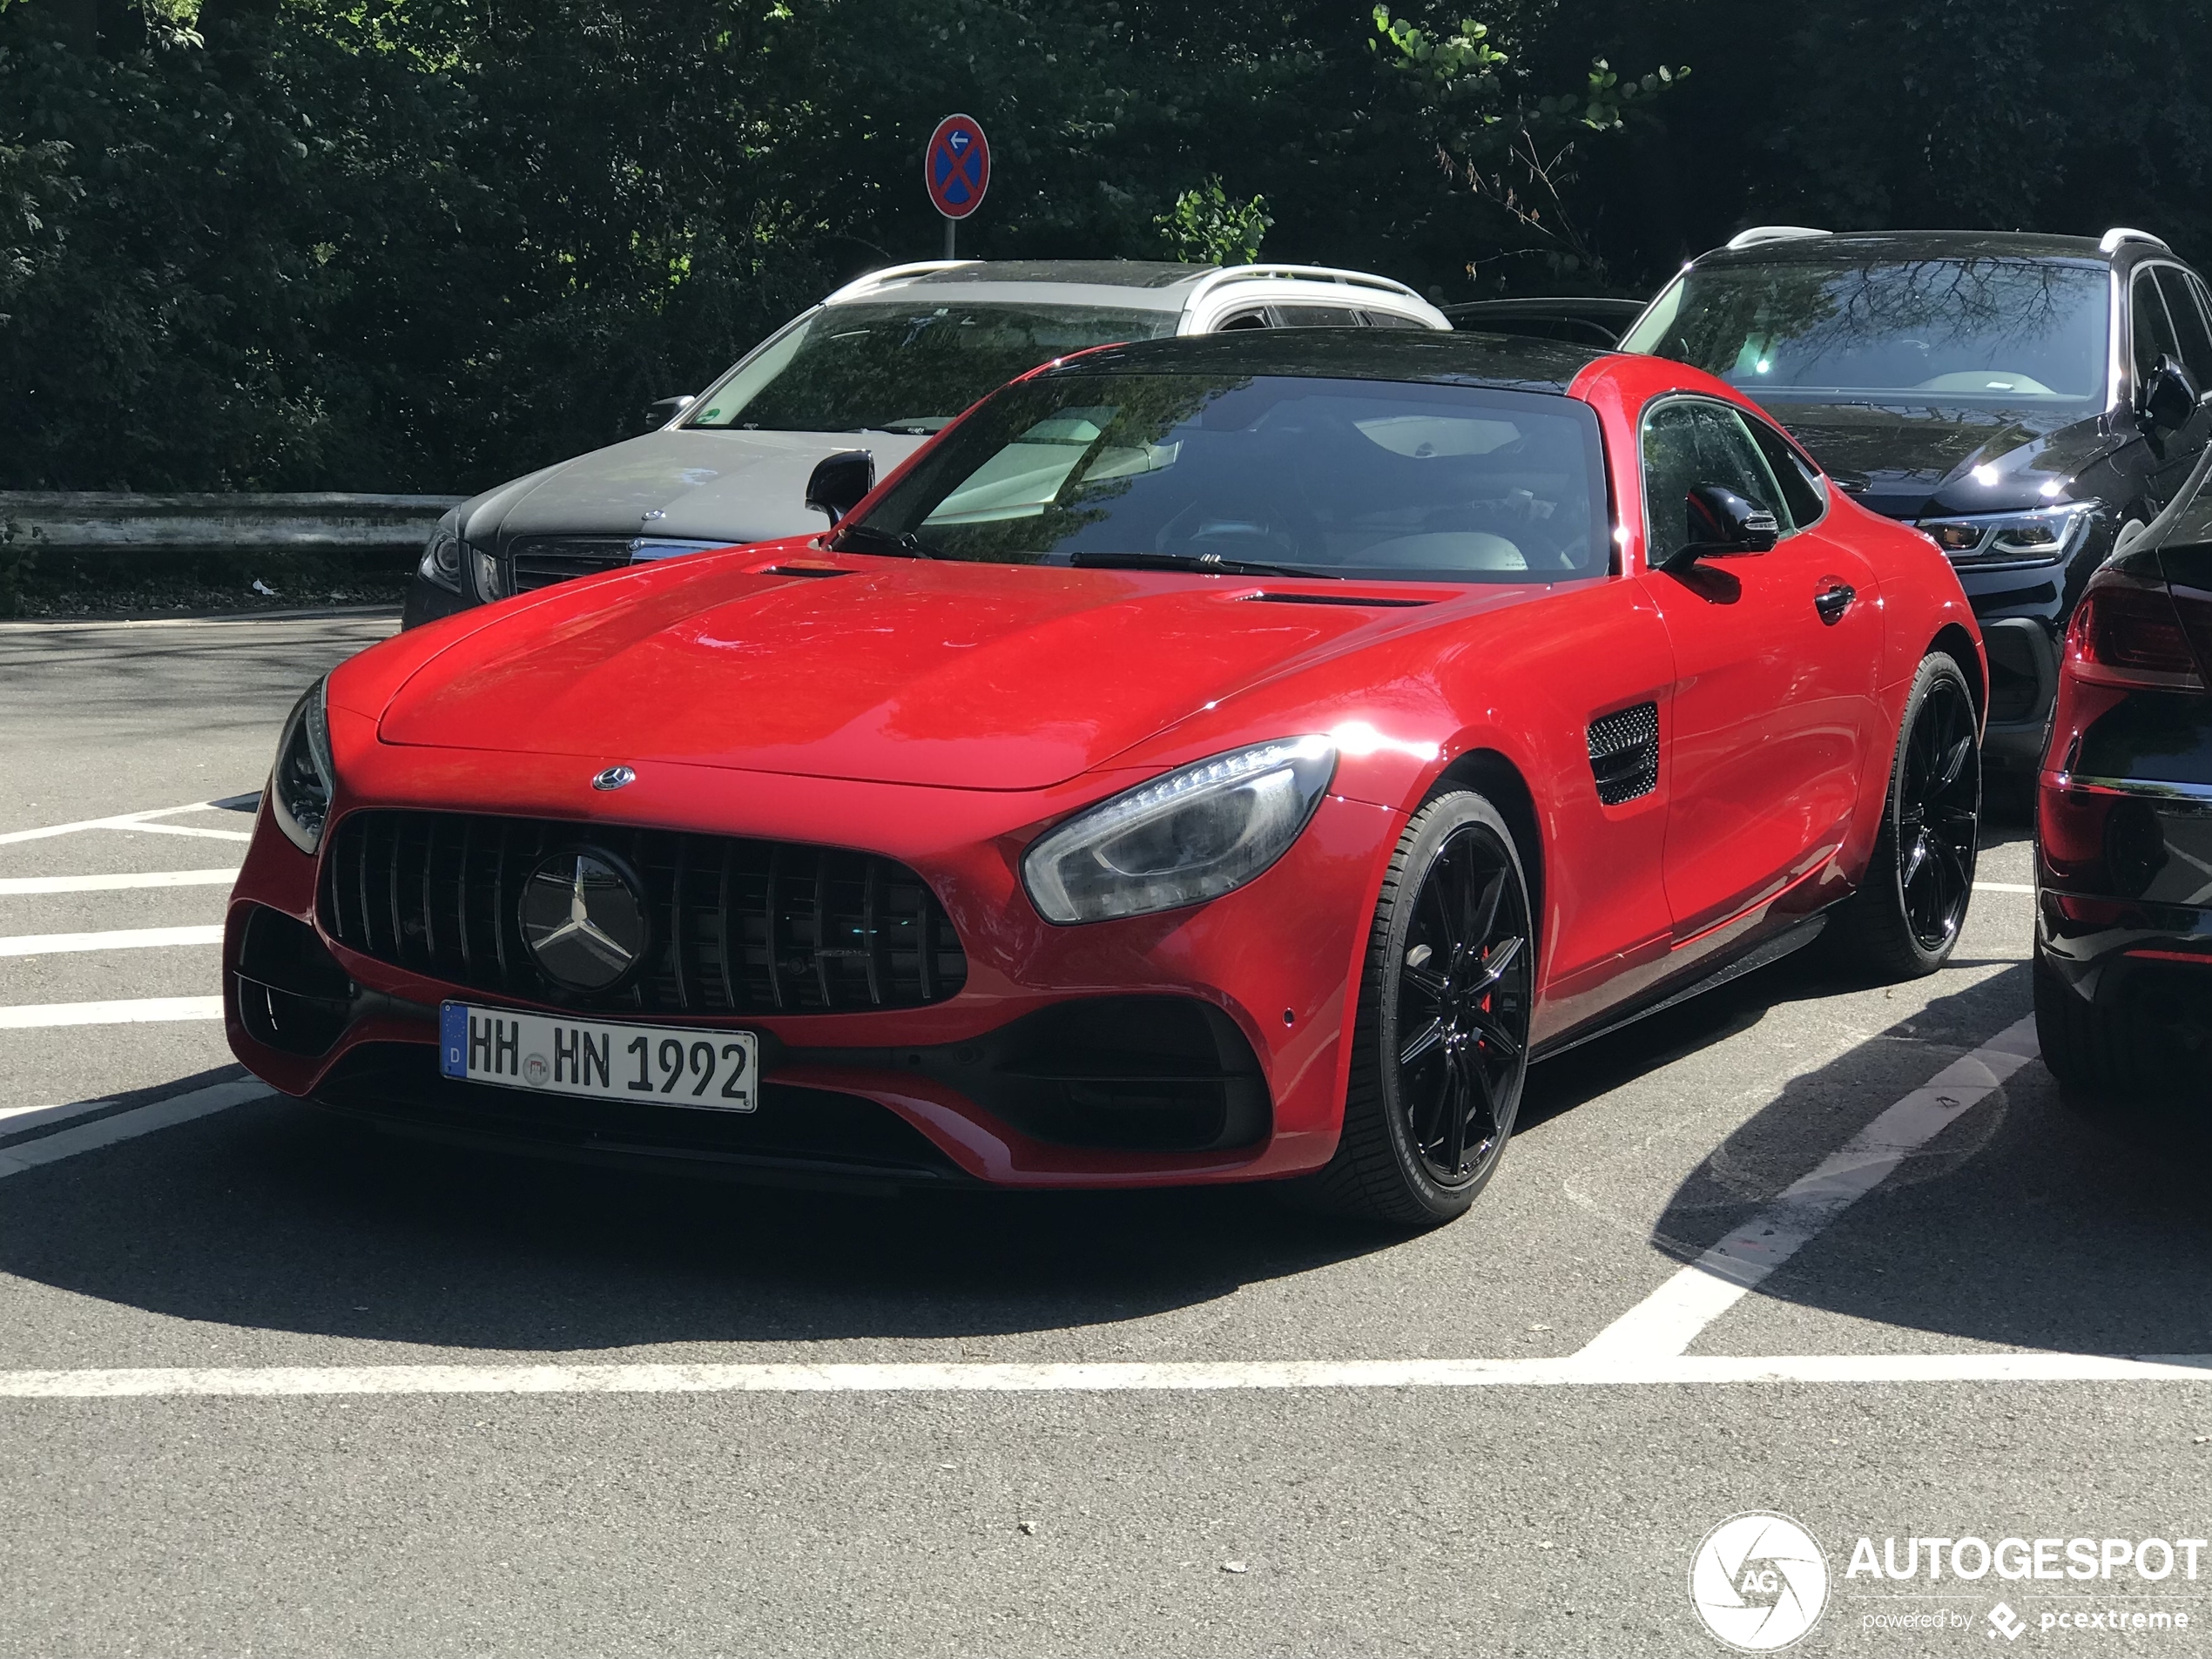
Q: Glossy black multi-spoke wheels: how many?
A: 2